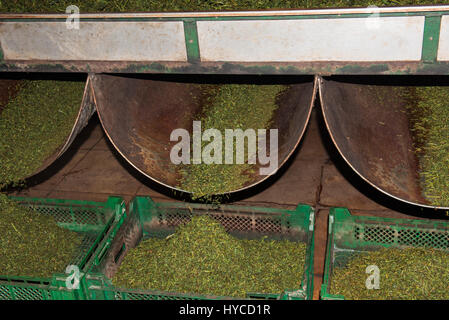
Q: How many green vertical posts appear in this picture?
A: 2